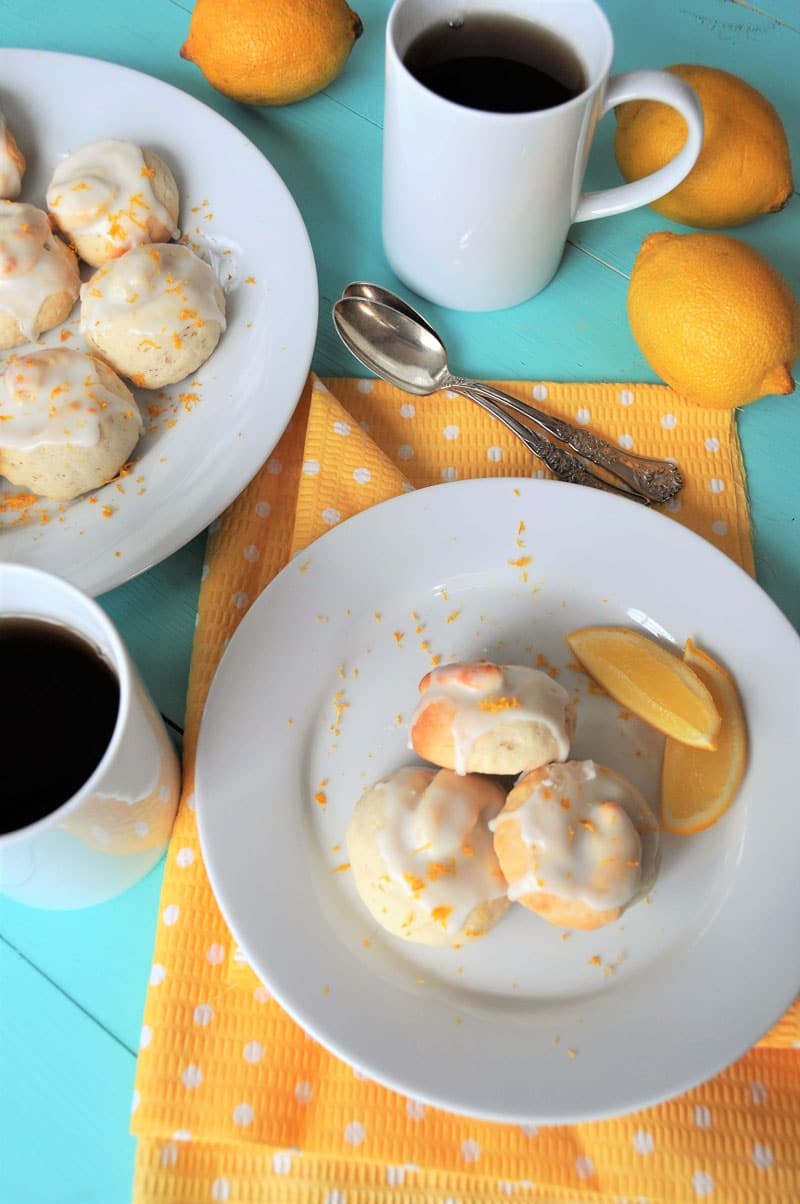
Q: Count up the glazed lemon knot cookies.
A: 8